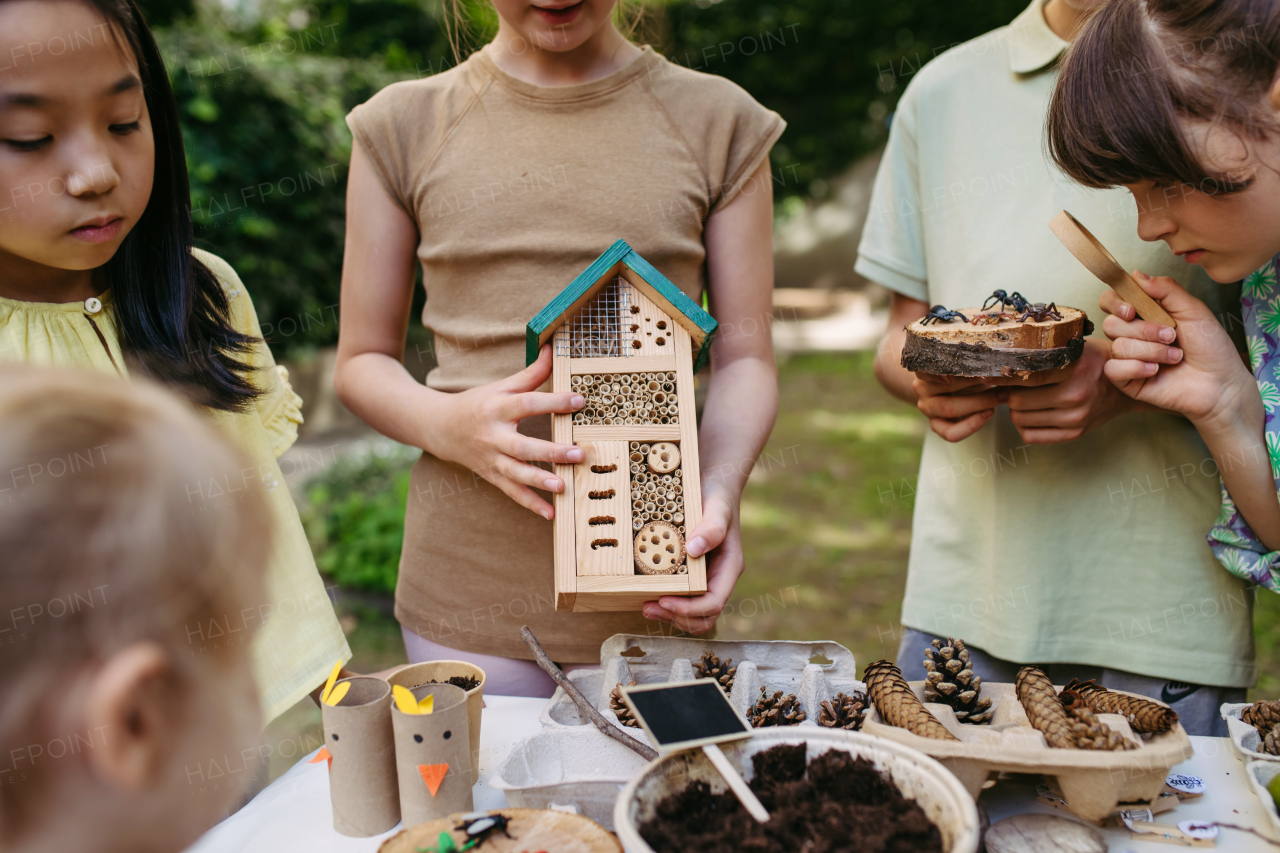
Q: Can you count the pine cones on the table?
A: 11